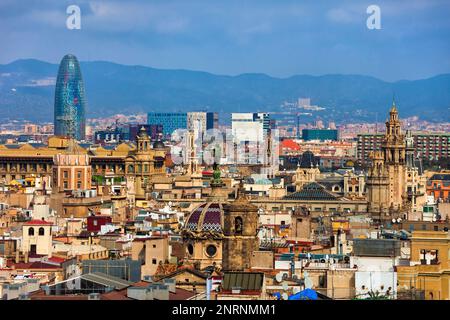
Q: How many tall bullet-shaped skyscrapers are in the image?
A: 1